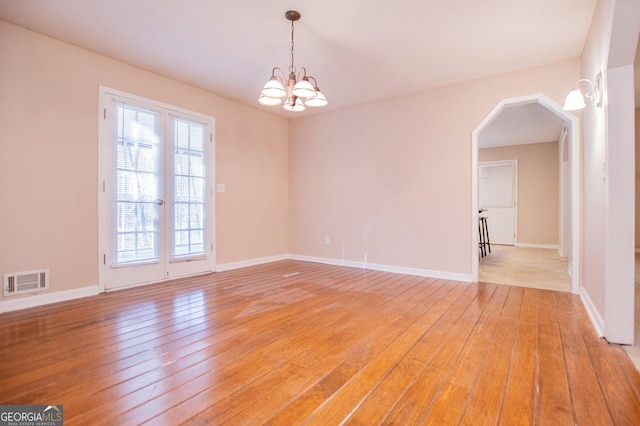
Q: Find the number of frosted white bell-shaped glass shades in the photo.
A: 6